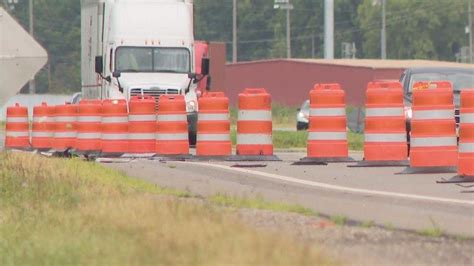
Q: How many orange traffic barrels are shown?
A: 13